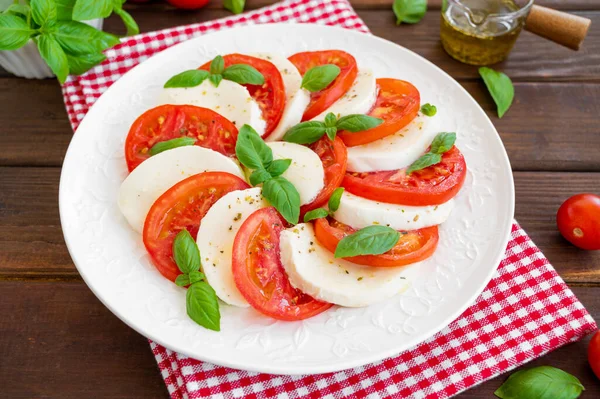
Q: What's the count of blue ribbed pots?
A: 0